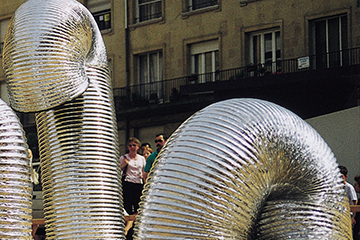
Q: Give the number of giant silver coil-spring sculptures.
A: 3